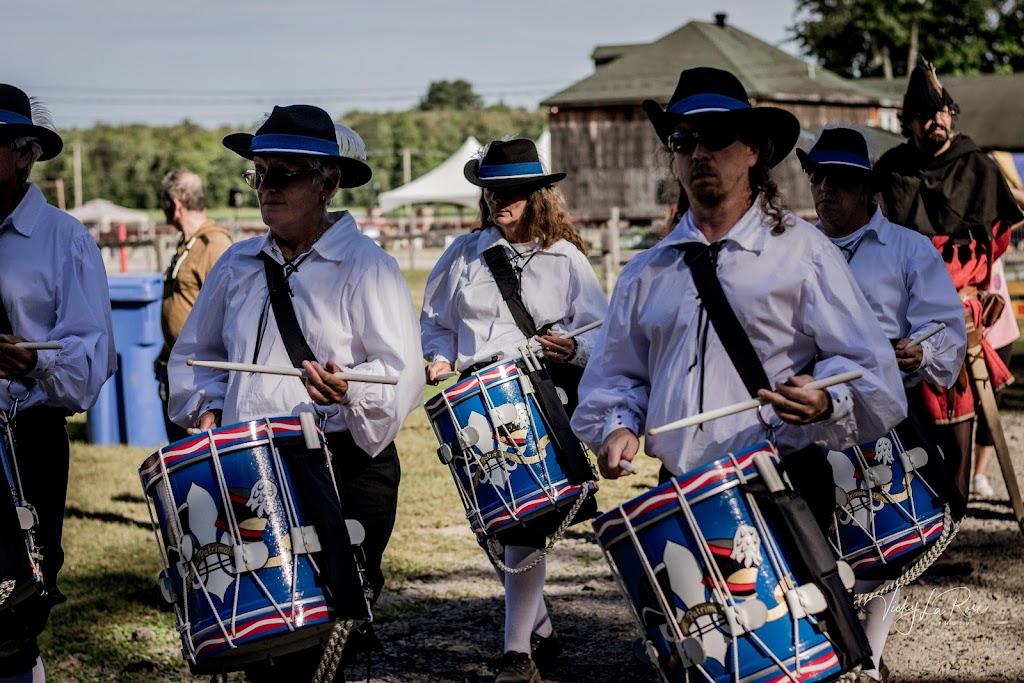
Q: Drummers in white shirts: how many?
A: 5